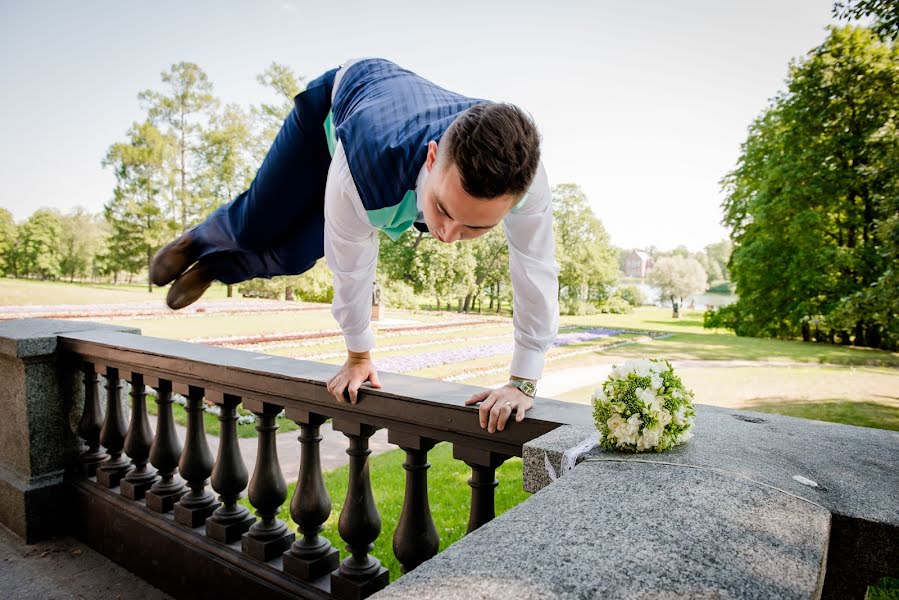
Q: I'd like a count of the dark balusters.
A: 11